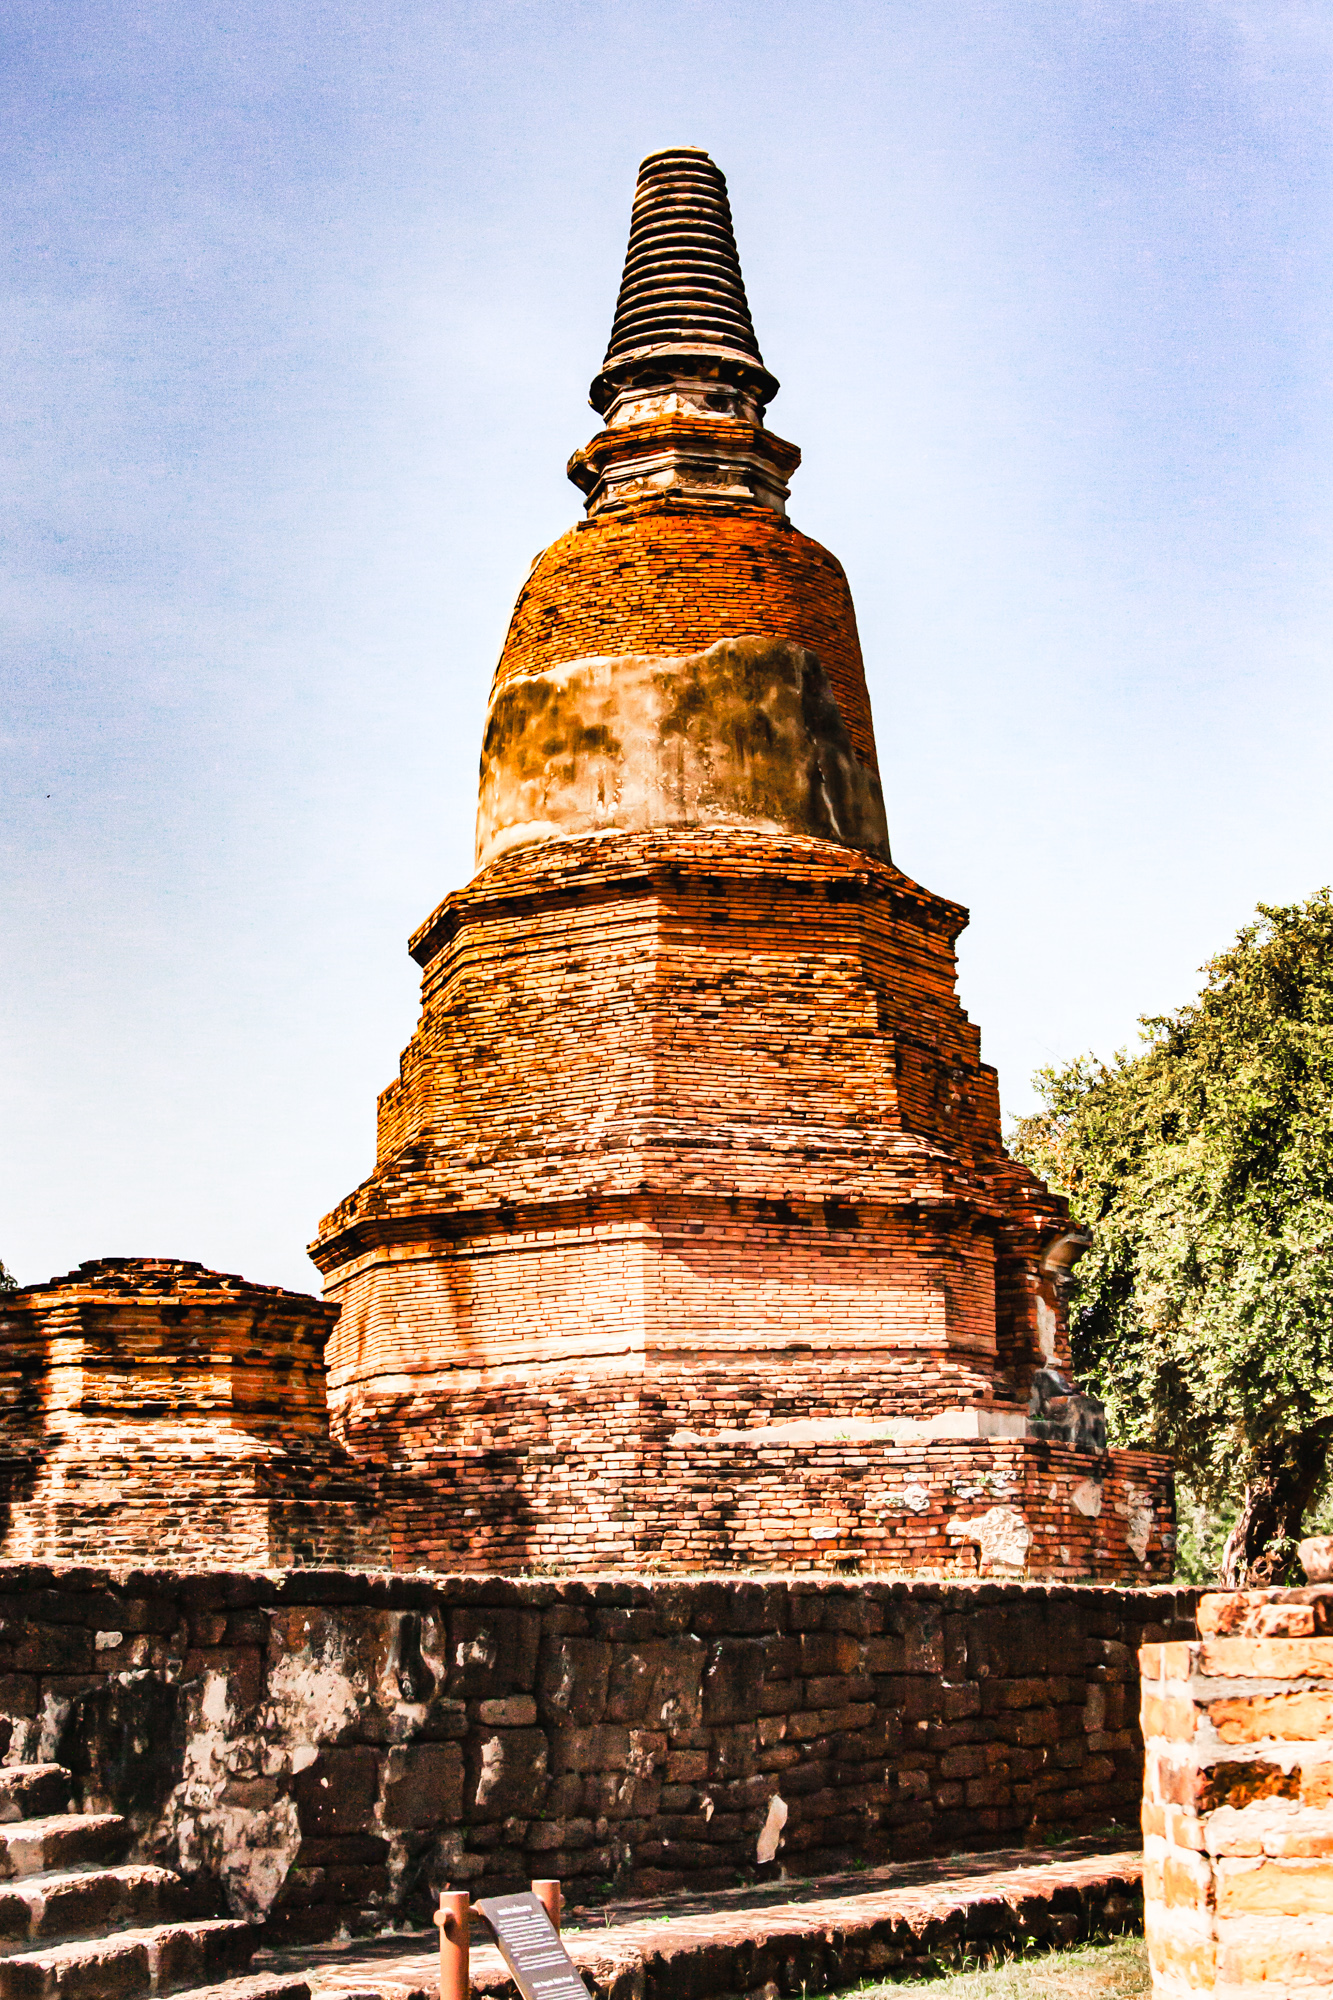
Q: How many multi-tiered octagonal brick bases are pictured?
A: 2